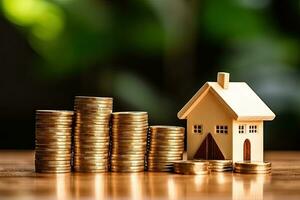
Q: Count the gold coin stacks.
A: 7